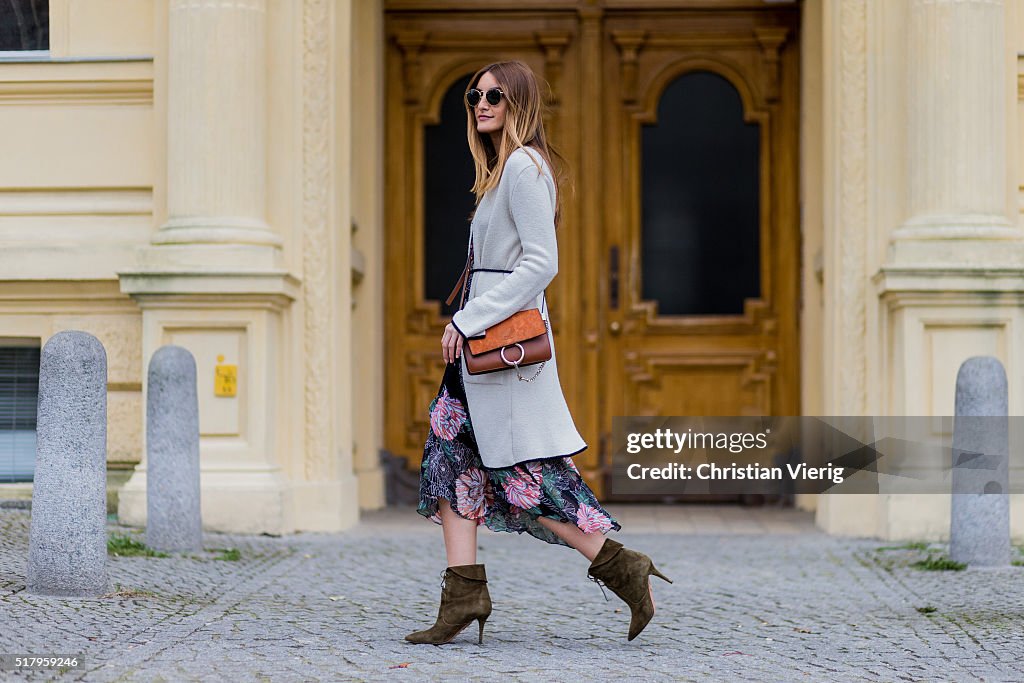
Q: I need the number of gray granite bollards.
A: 3